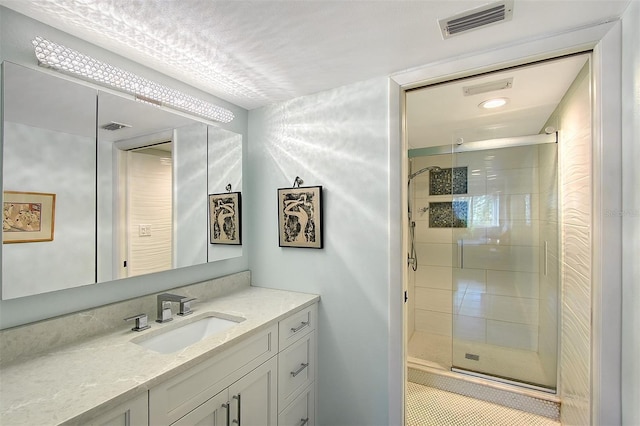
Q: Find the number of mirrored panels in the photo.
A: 3